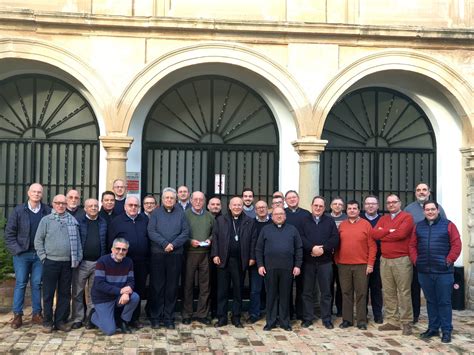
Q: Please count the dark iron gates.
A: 3